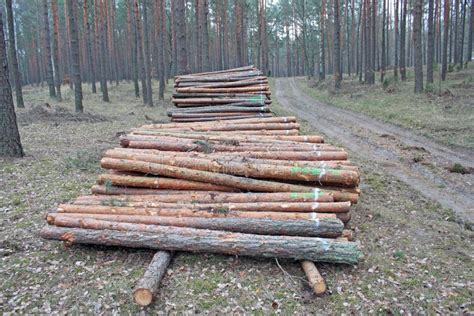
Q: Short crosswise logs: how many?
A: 2